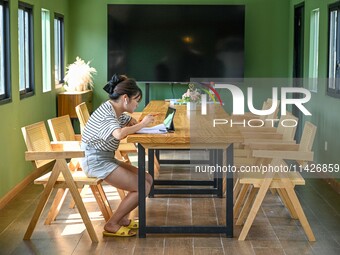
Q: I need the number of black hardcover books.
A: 0